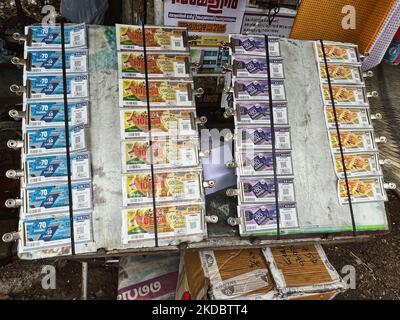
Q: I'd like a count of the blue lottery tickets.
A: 8